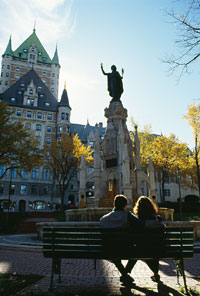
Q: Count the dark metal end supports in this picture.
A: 2